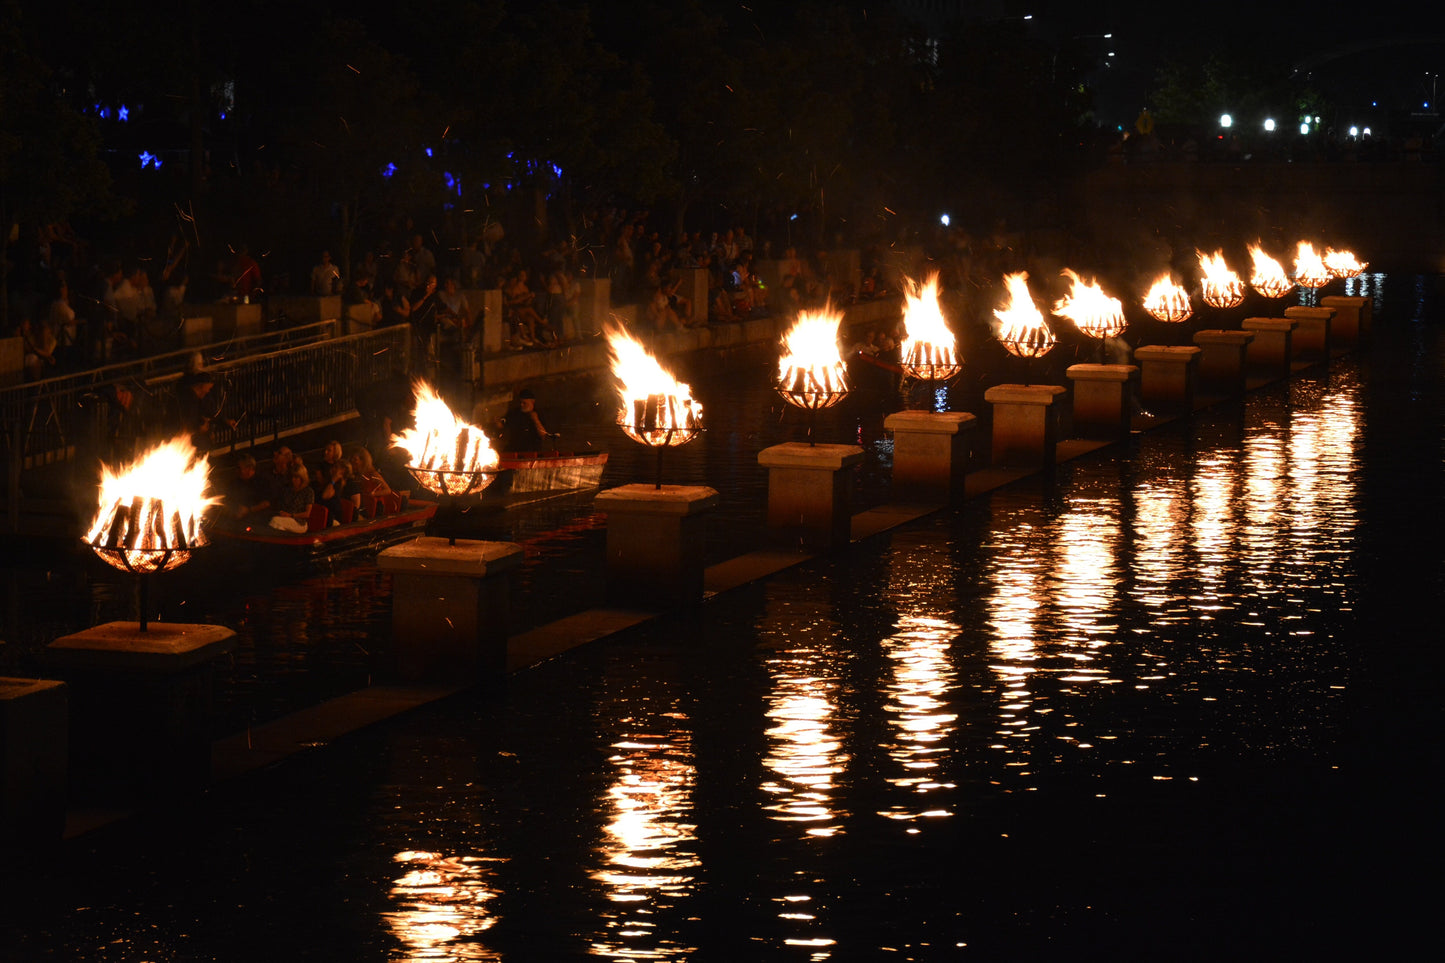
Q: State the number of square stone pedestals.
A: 13